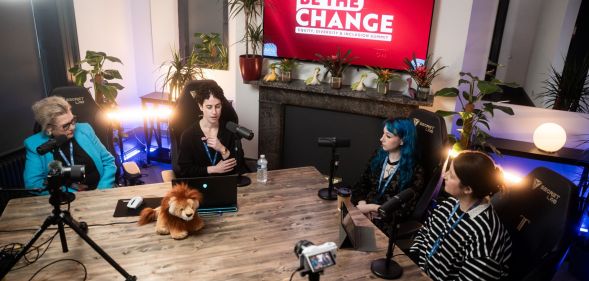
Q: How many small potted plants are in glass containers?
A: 4